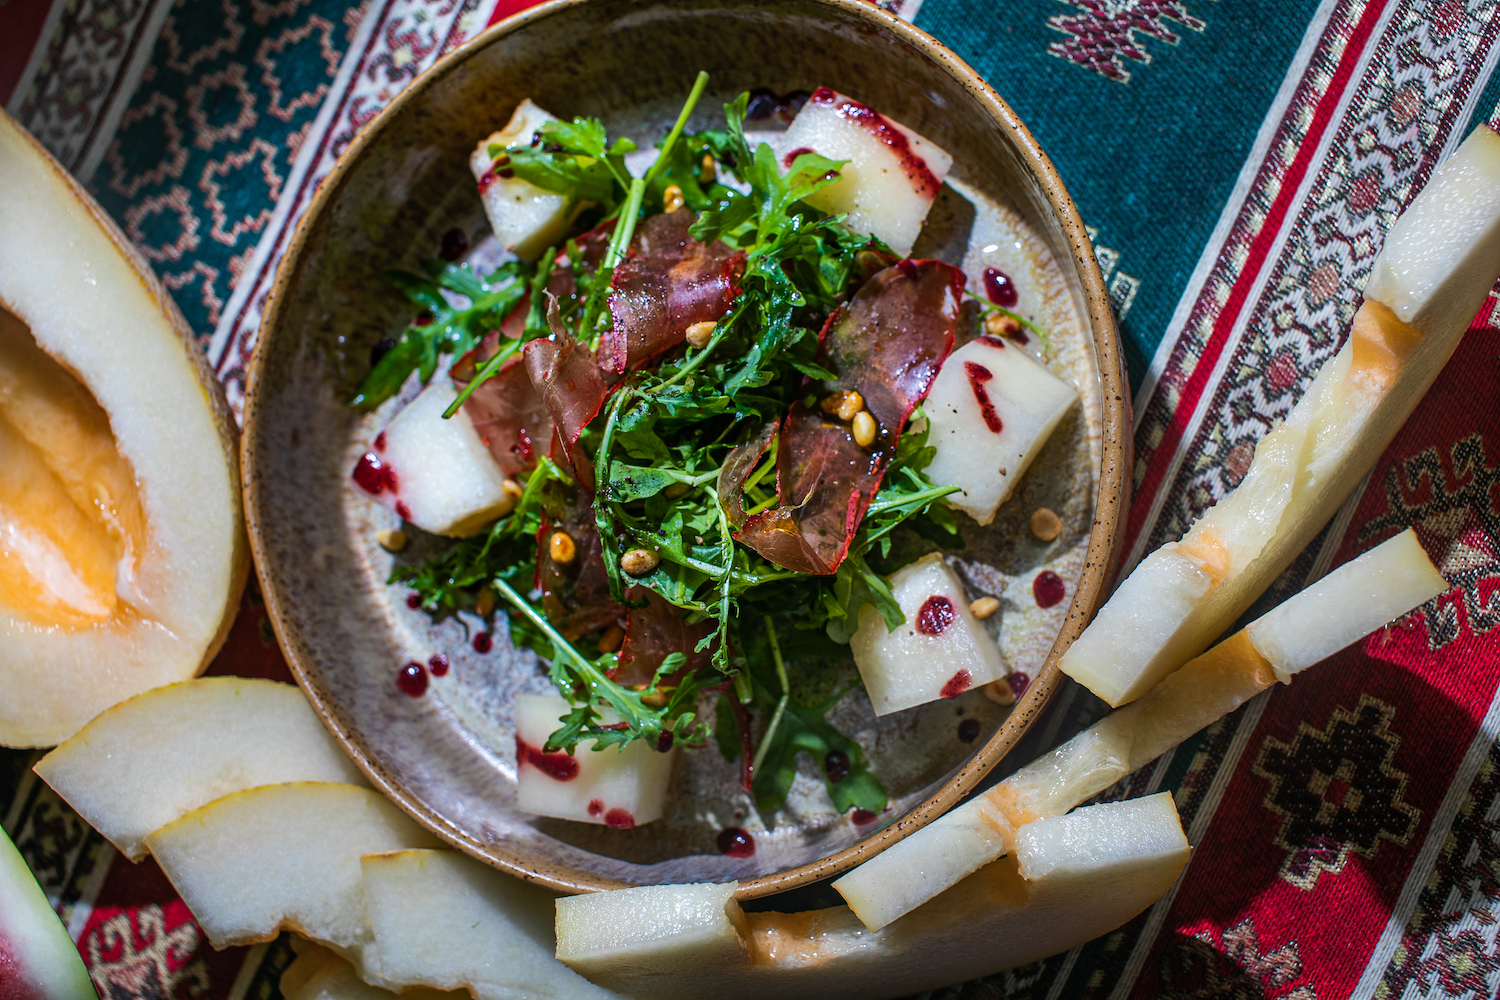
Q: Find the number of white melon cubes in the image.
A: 6